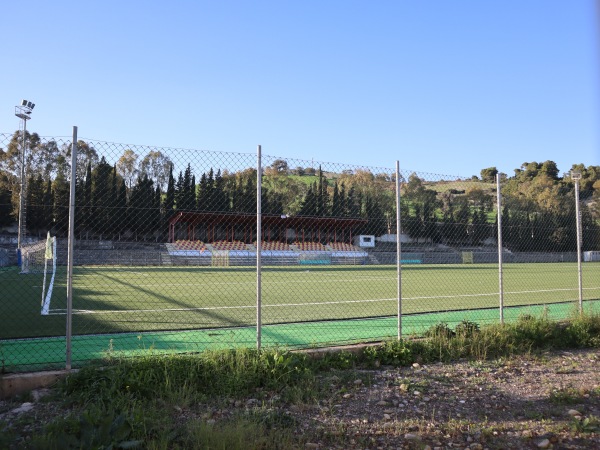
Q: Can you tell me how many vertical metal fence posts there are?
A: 5